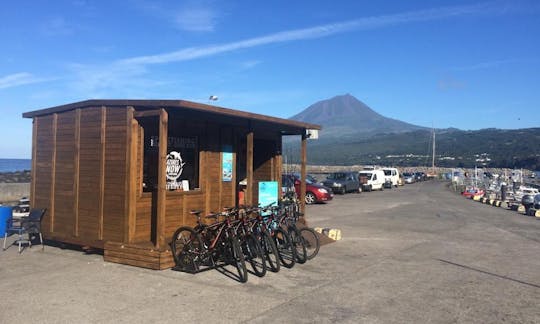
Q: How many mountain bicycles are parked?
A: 6